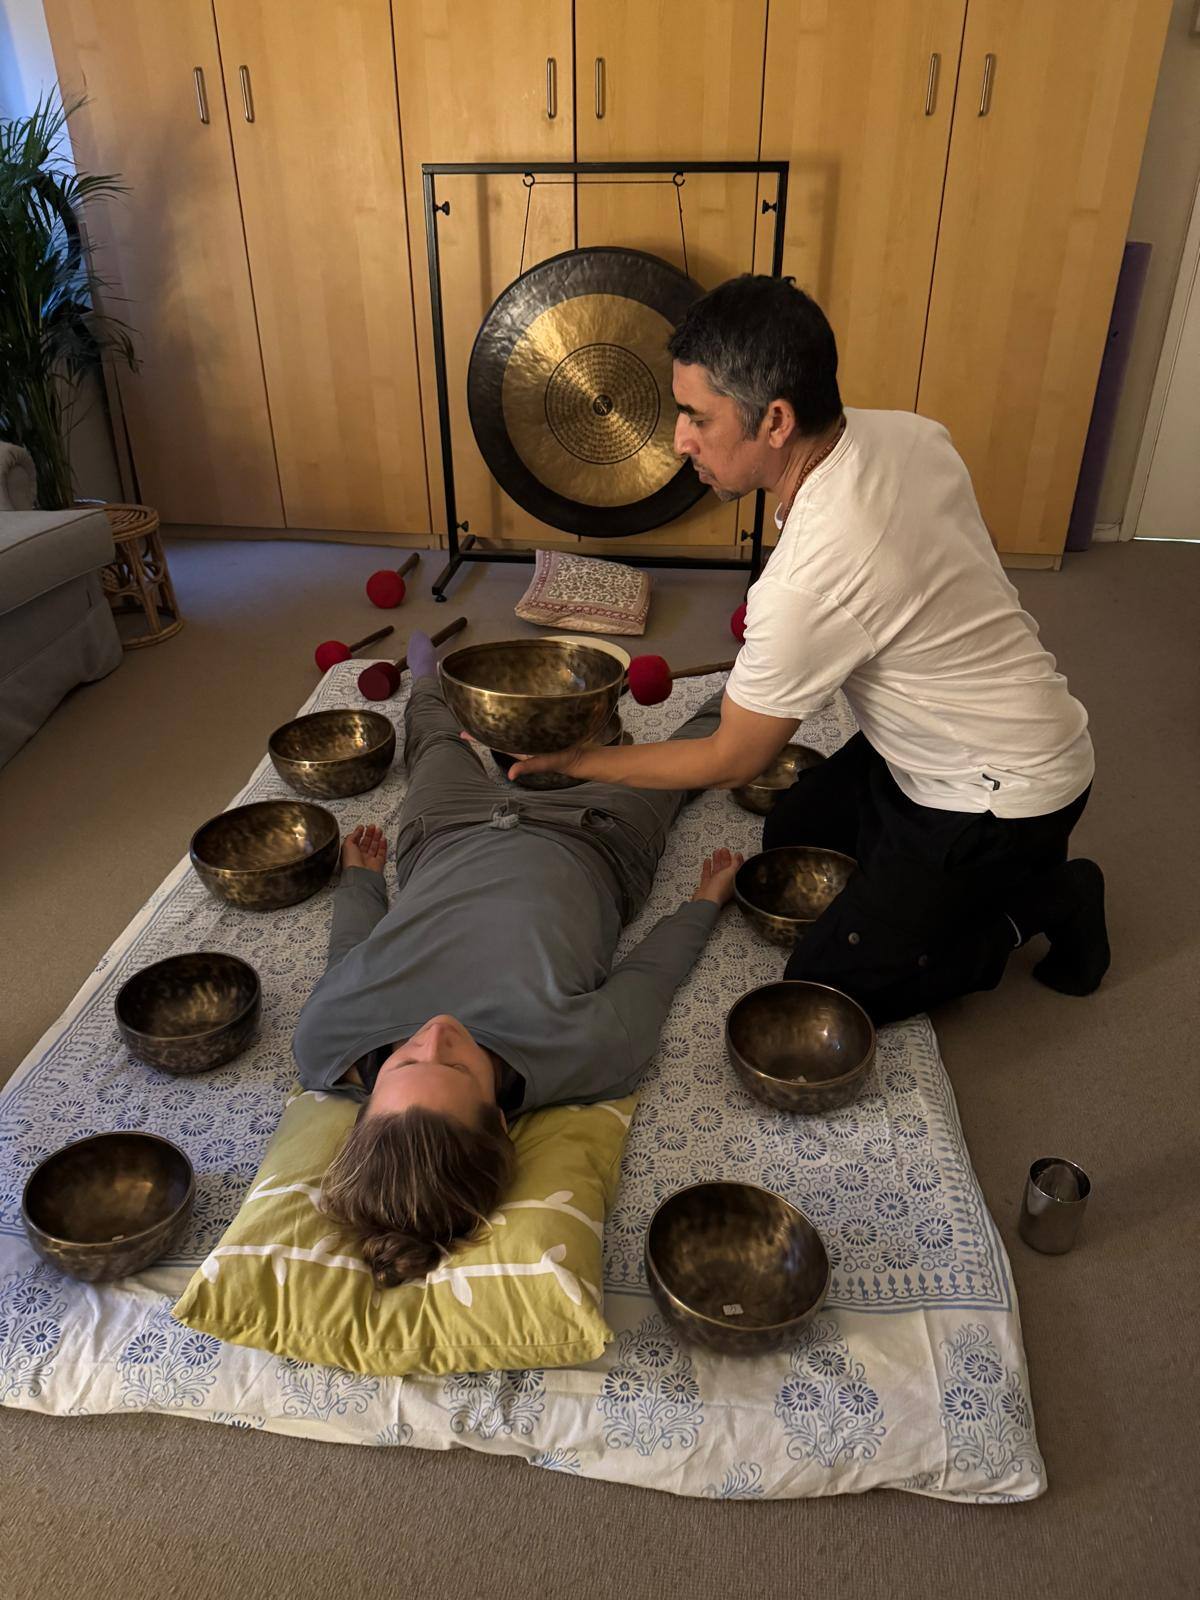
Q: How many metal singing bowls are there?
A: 10